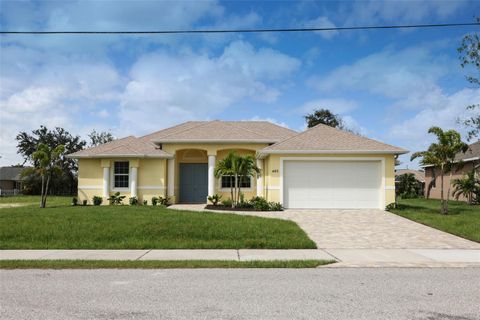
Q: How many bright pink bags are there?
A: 0